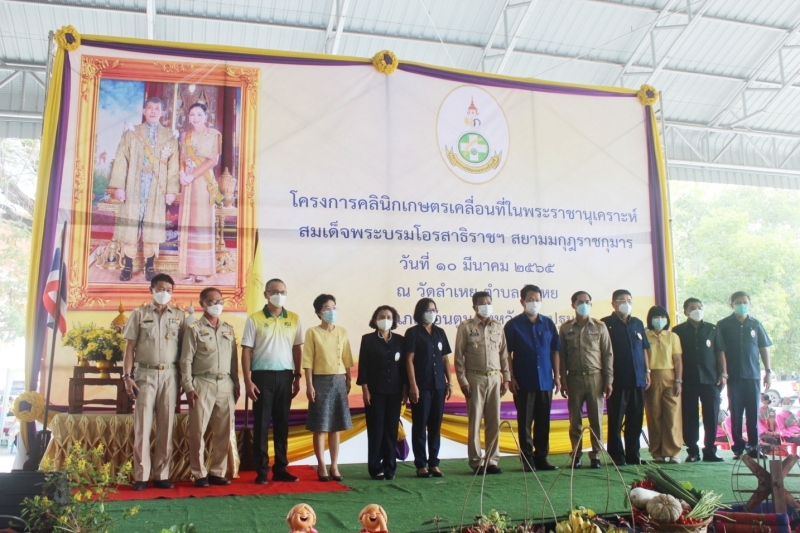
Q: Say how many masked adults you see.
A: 13